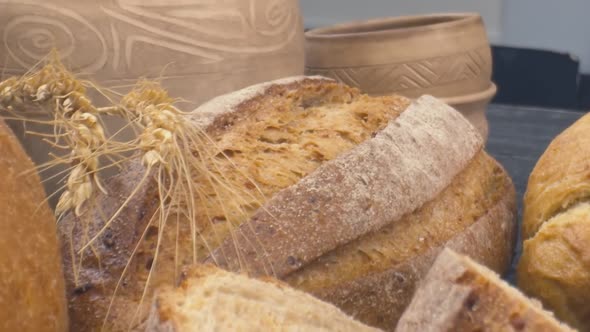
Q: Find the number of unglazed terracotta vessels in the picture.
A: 2